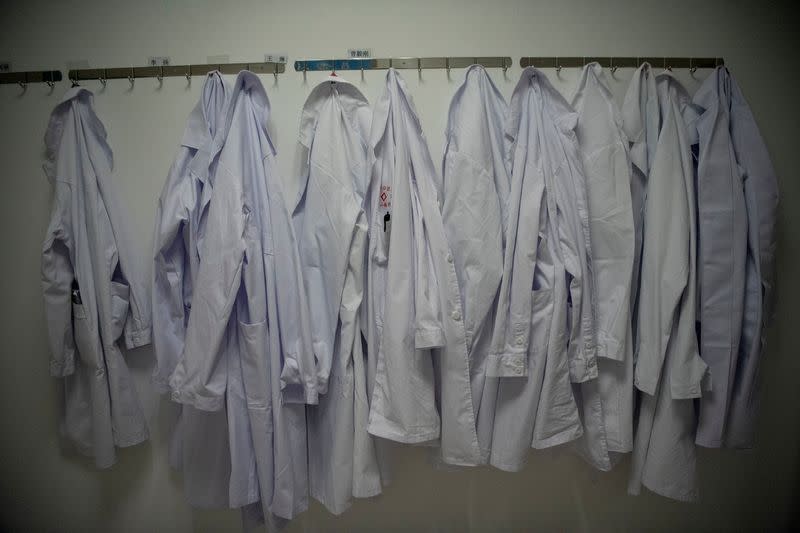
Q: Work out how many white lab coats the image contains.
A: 11